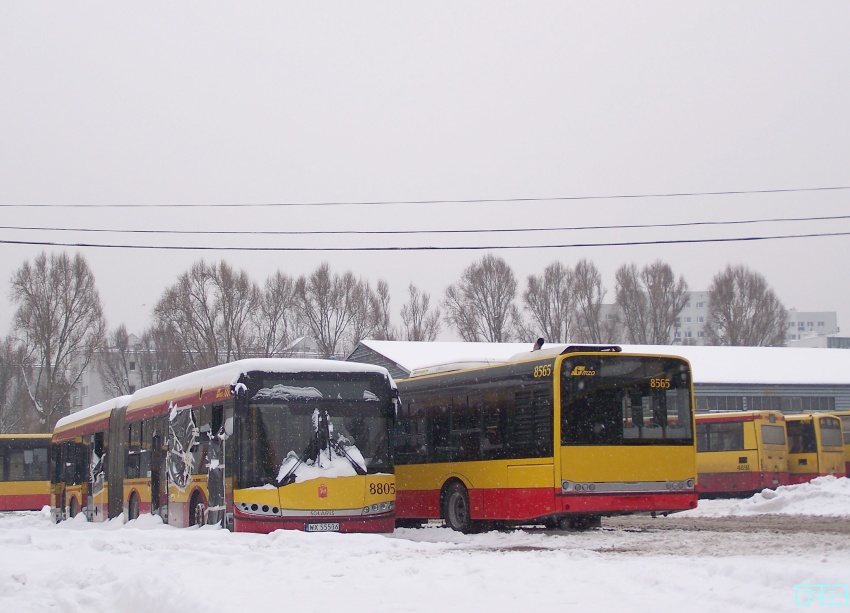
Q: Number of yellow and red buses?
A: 6